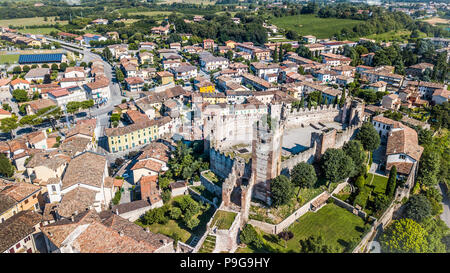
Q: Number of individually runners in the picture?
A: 0